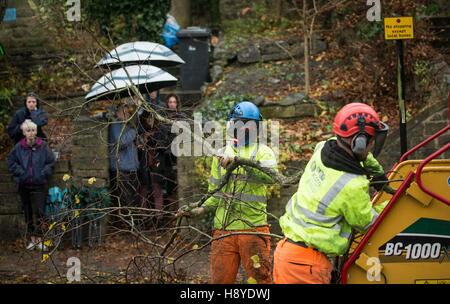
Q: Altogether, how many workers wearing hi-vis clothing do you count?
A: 2